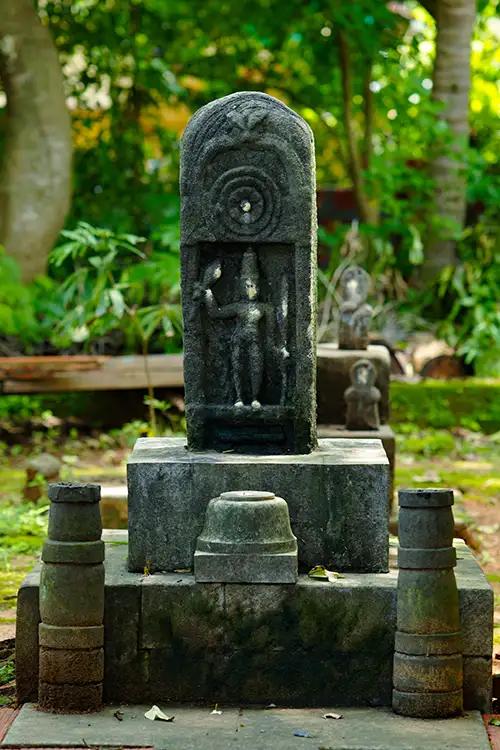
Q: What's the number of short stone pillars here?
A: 2